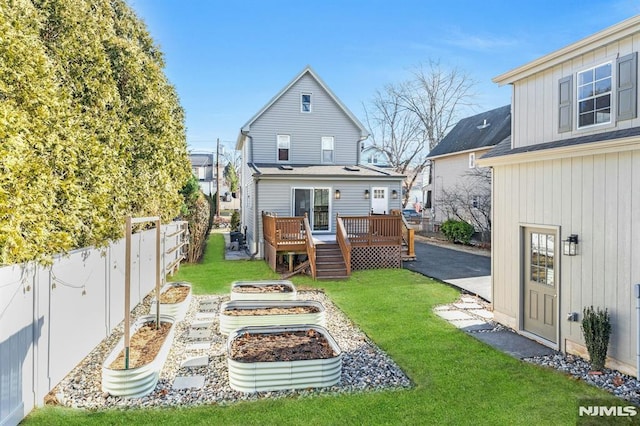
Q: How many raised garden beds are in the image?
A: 5